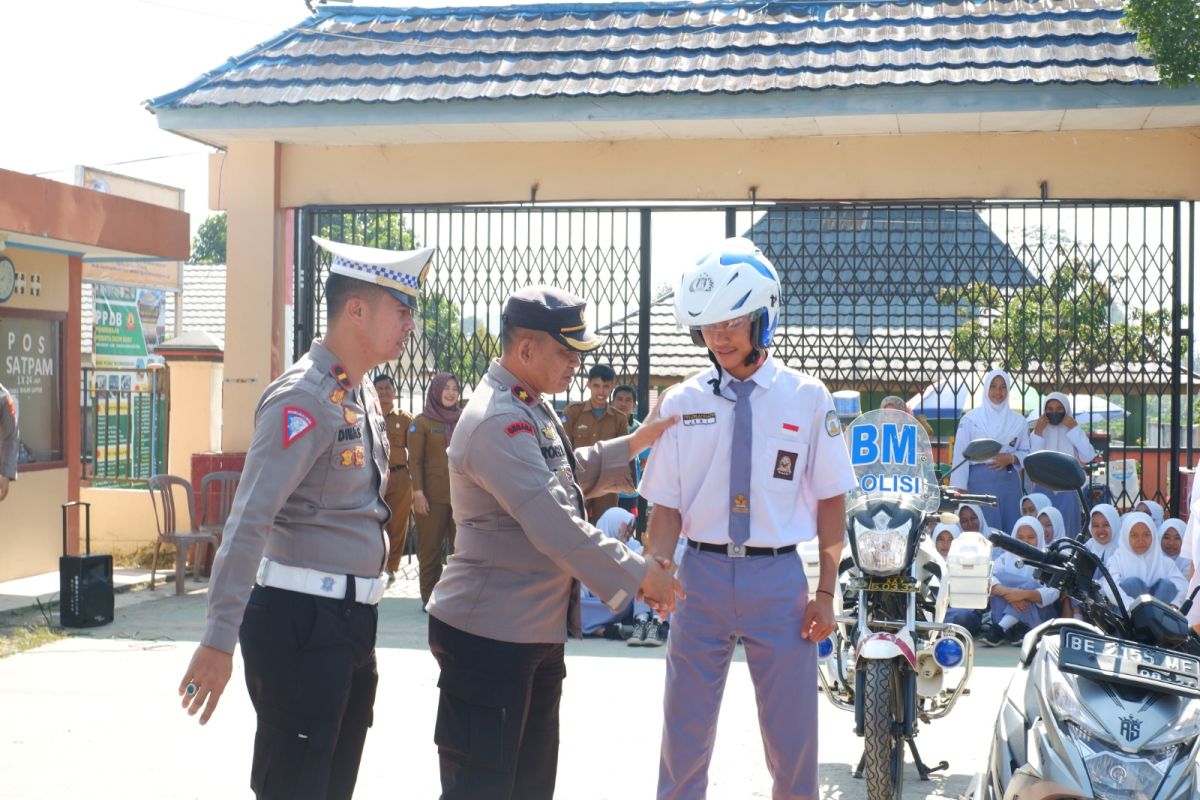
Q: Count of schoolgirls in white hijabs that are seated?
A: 10